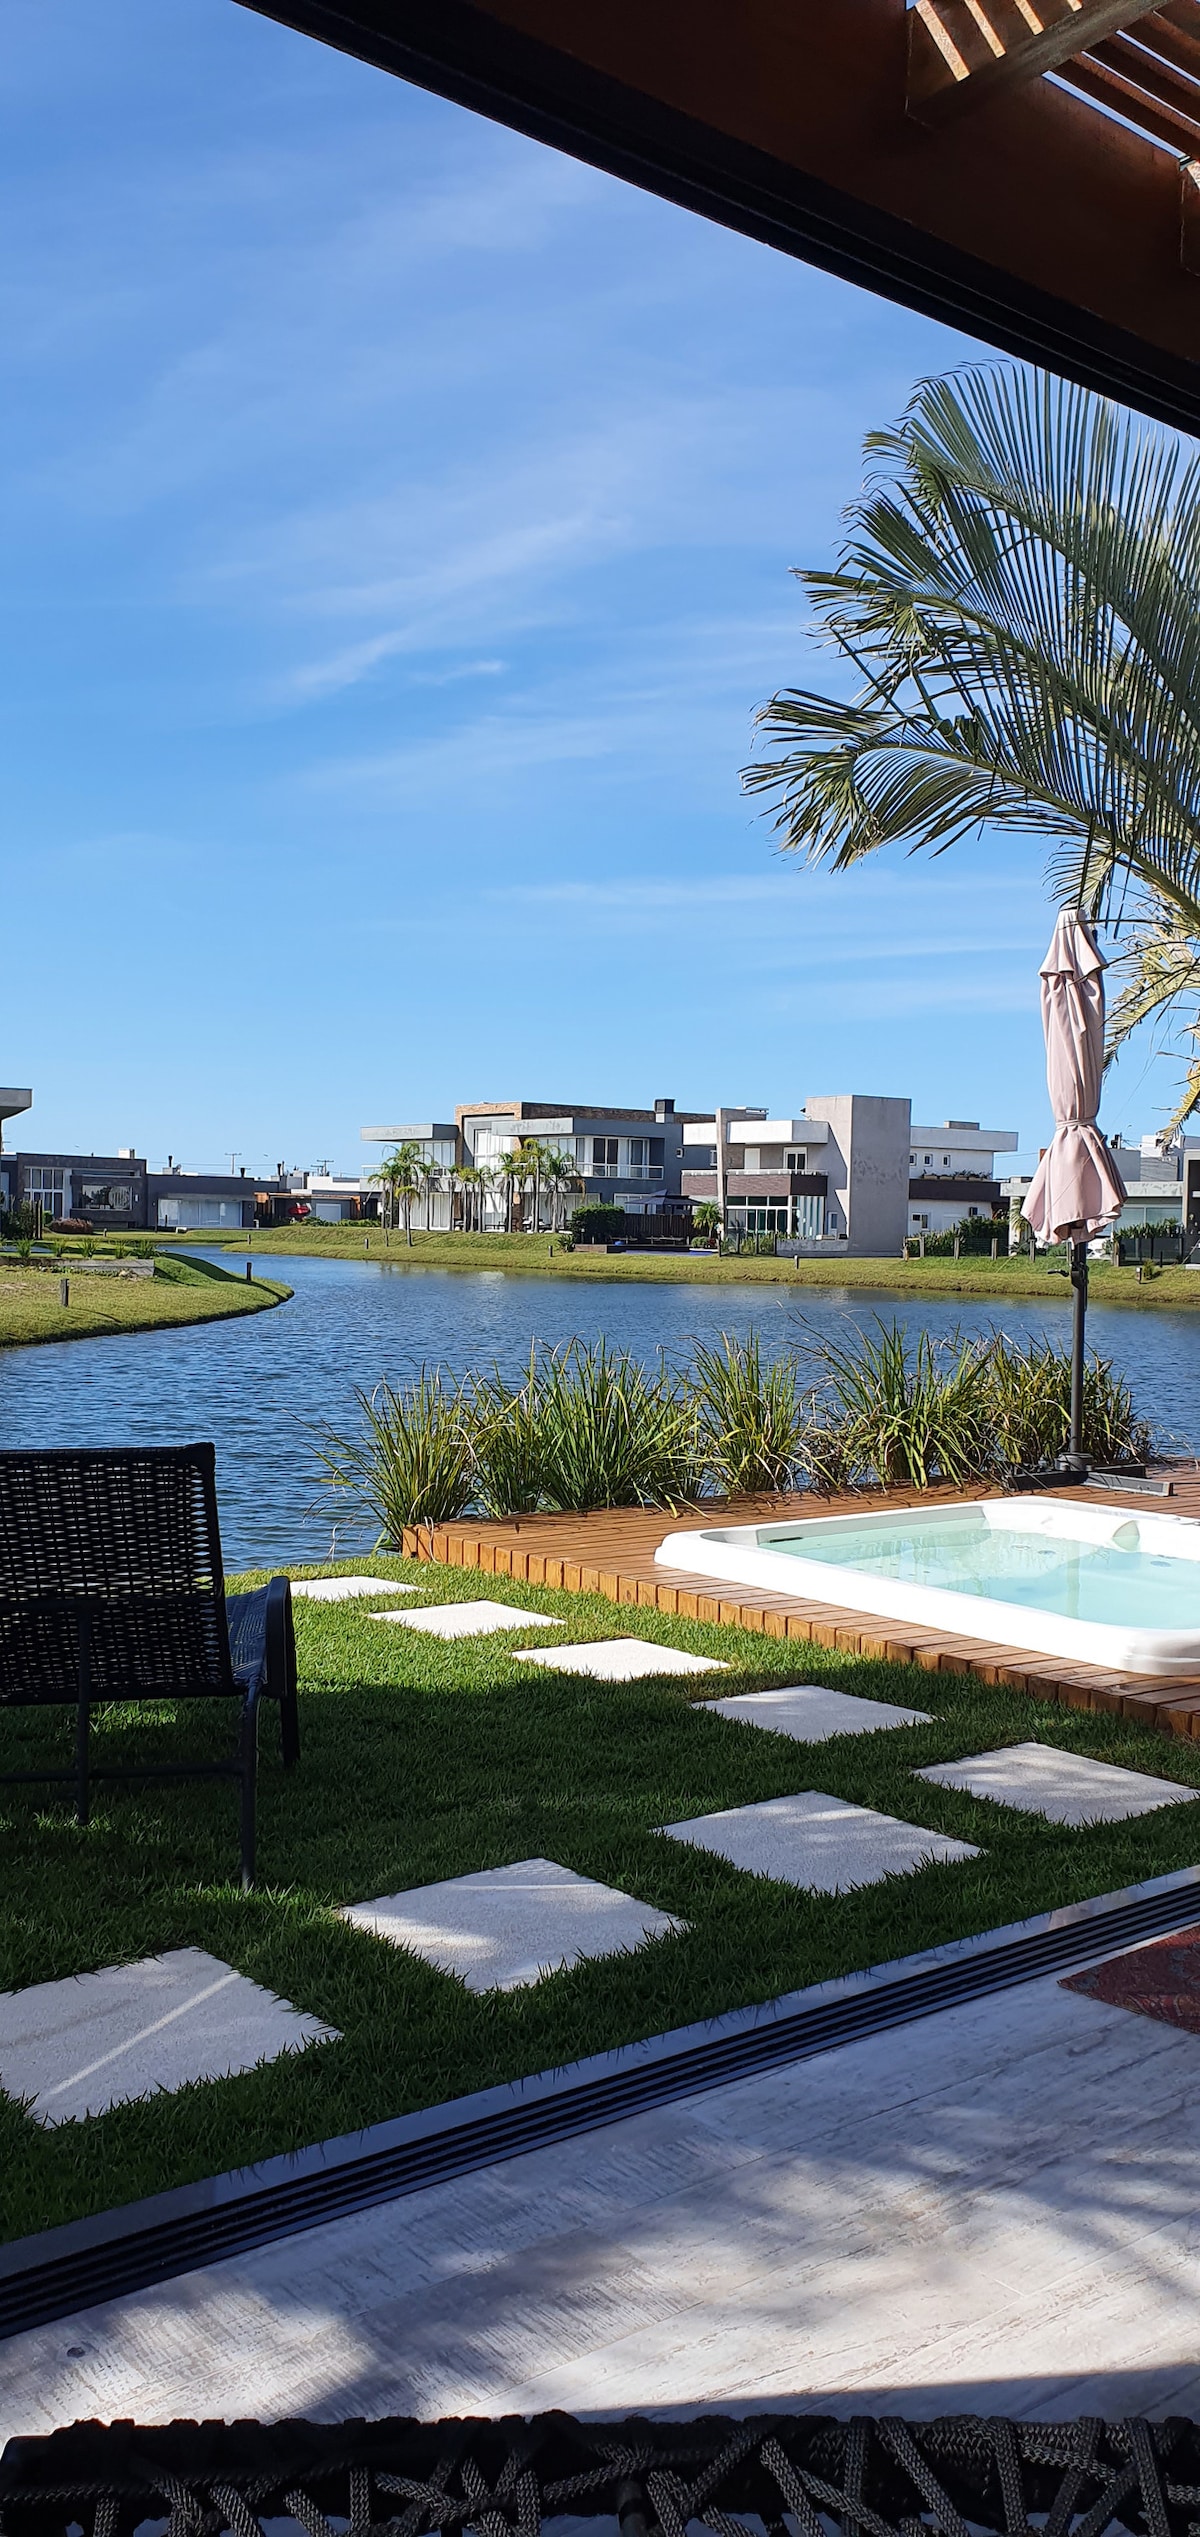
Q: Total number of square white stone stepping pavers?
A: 8